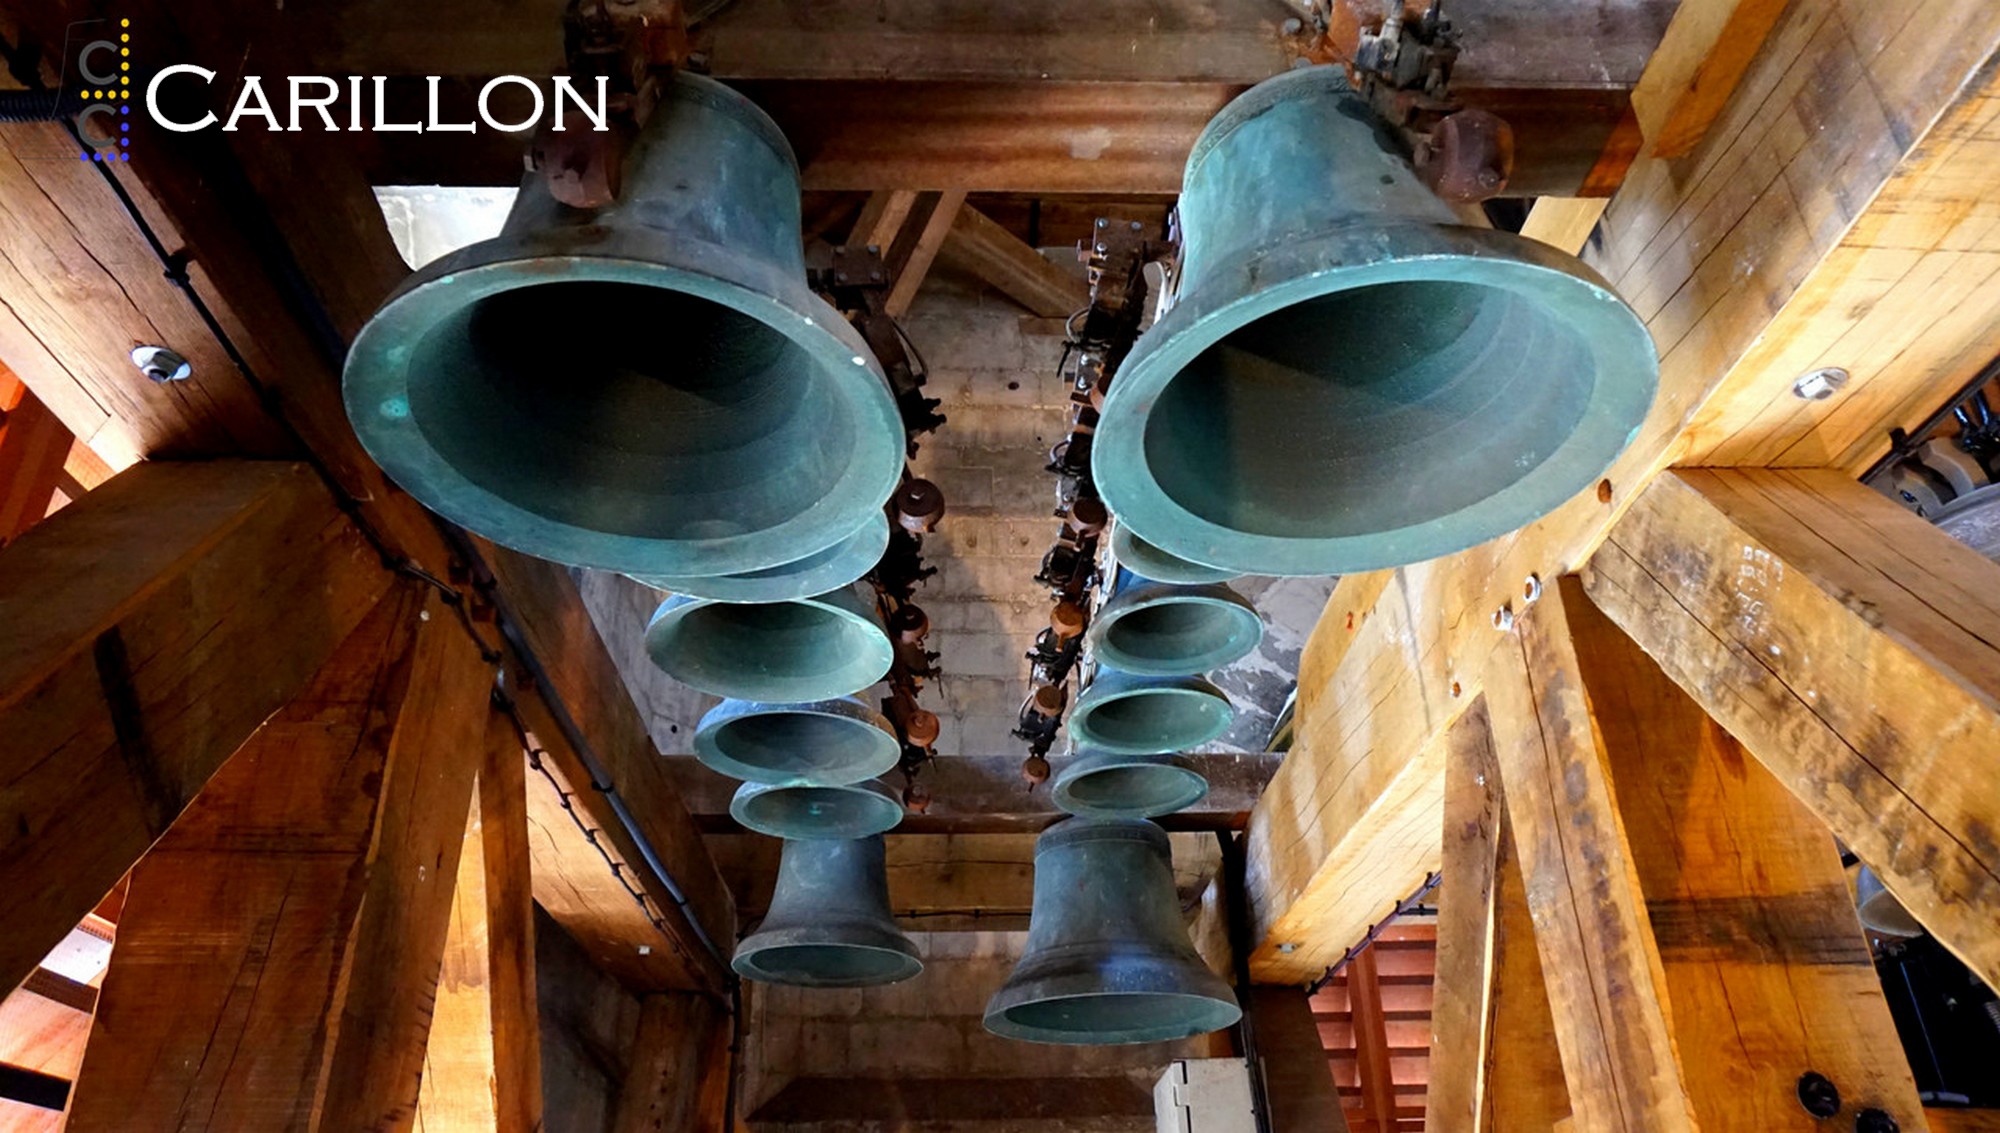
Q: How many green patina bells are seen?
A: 12